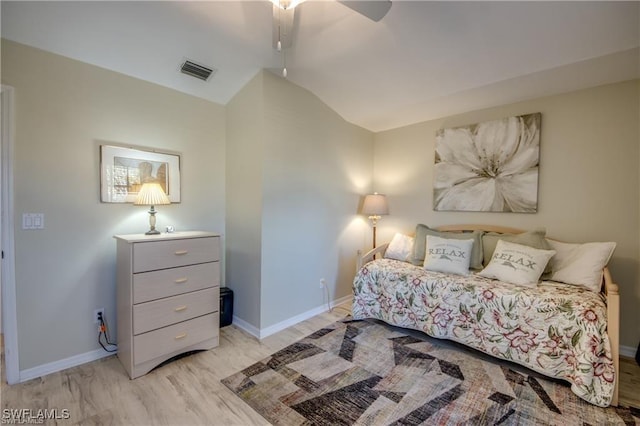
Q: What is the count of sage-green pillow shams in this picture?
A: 2